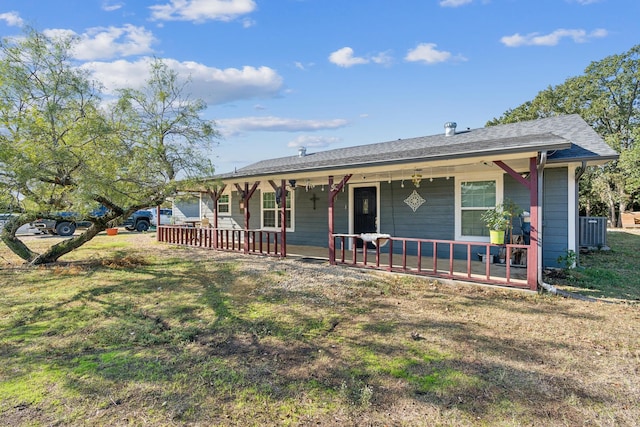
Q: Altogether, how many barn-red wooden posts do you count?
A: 6